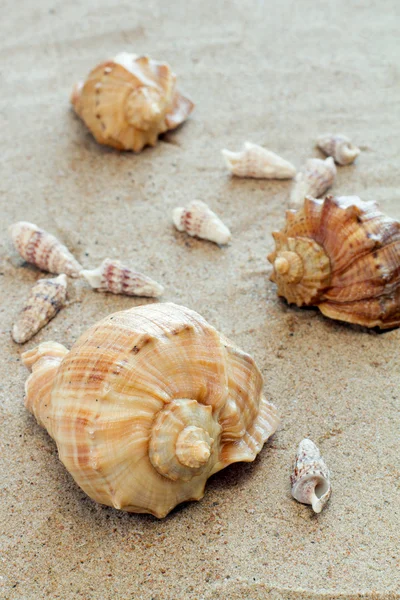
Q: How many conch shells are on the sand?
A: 3